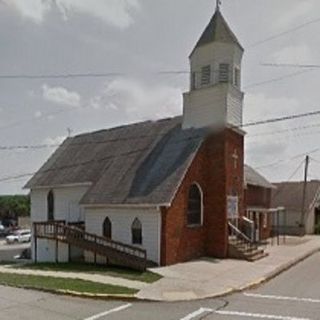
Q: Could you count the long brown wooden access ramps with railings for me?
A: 1